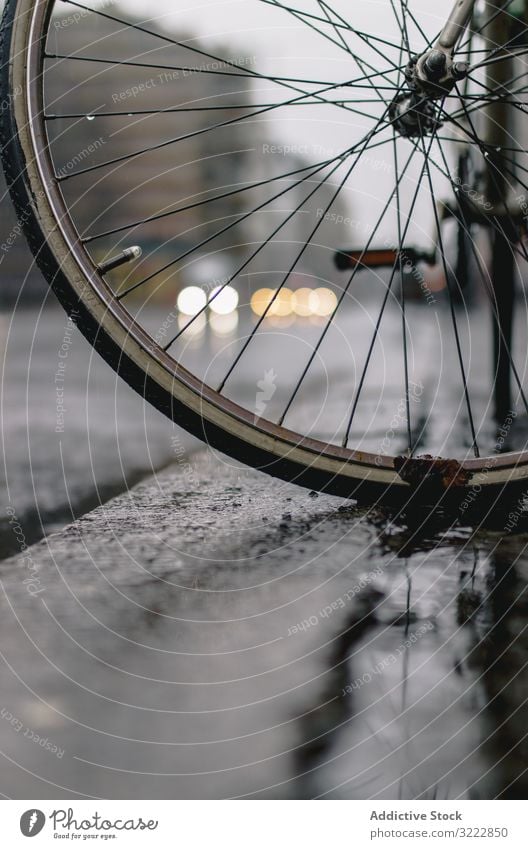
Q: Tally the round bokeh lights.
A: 6